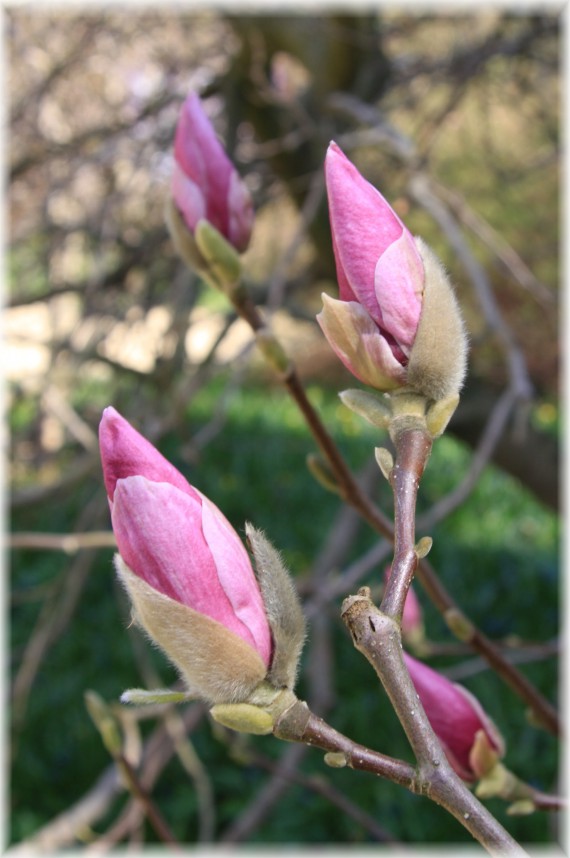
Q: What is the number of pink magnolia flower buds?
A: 5